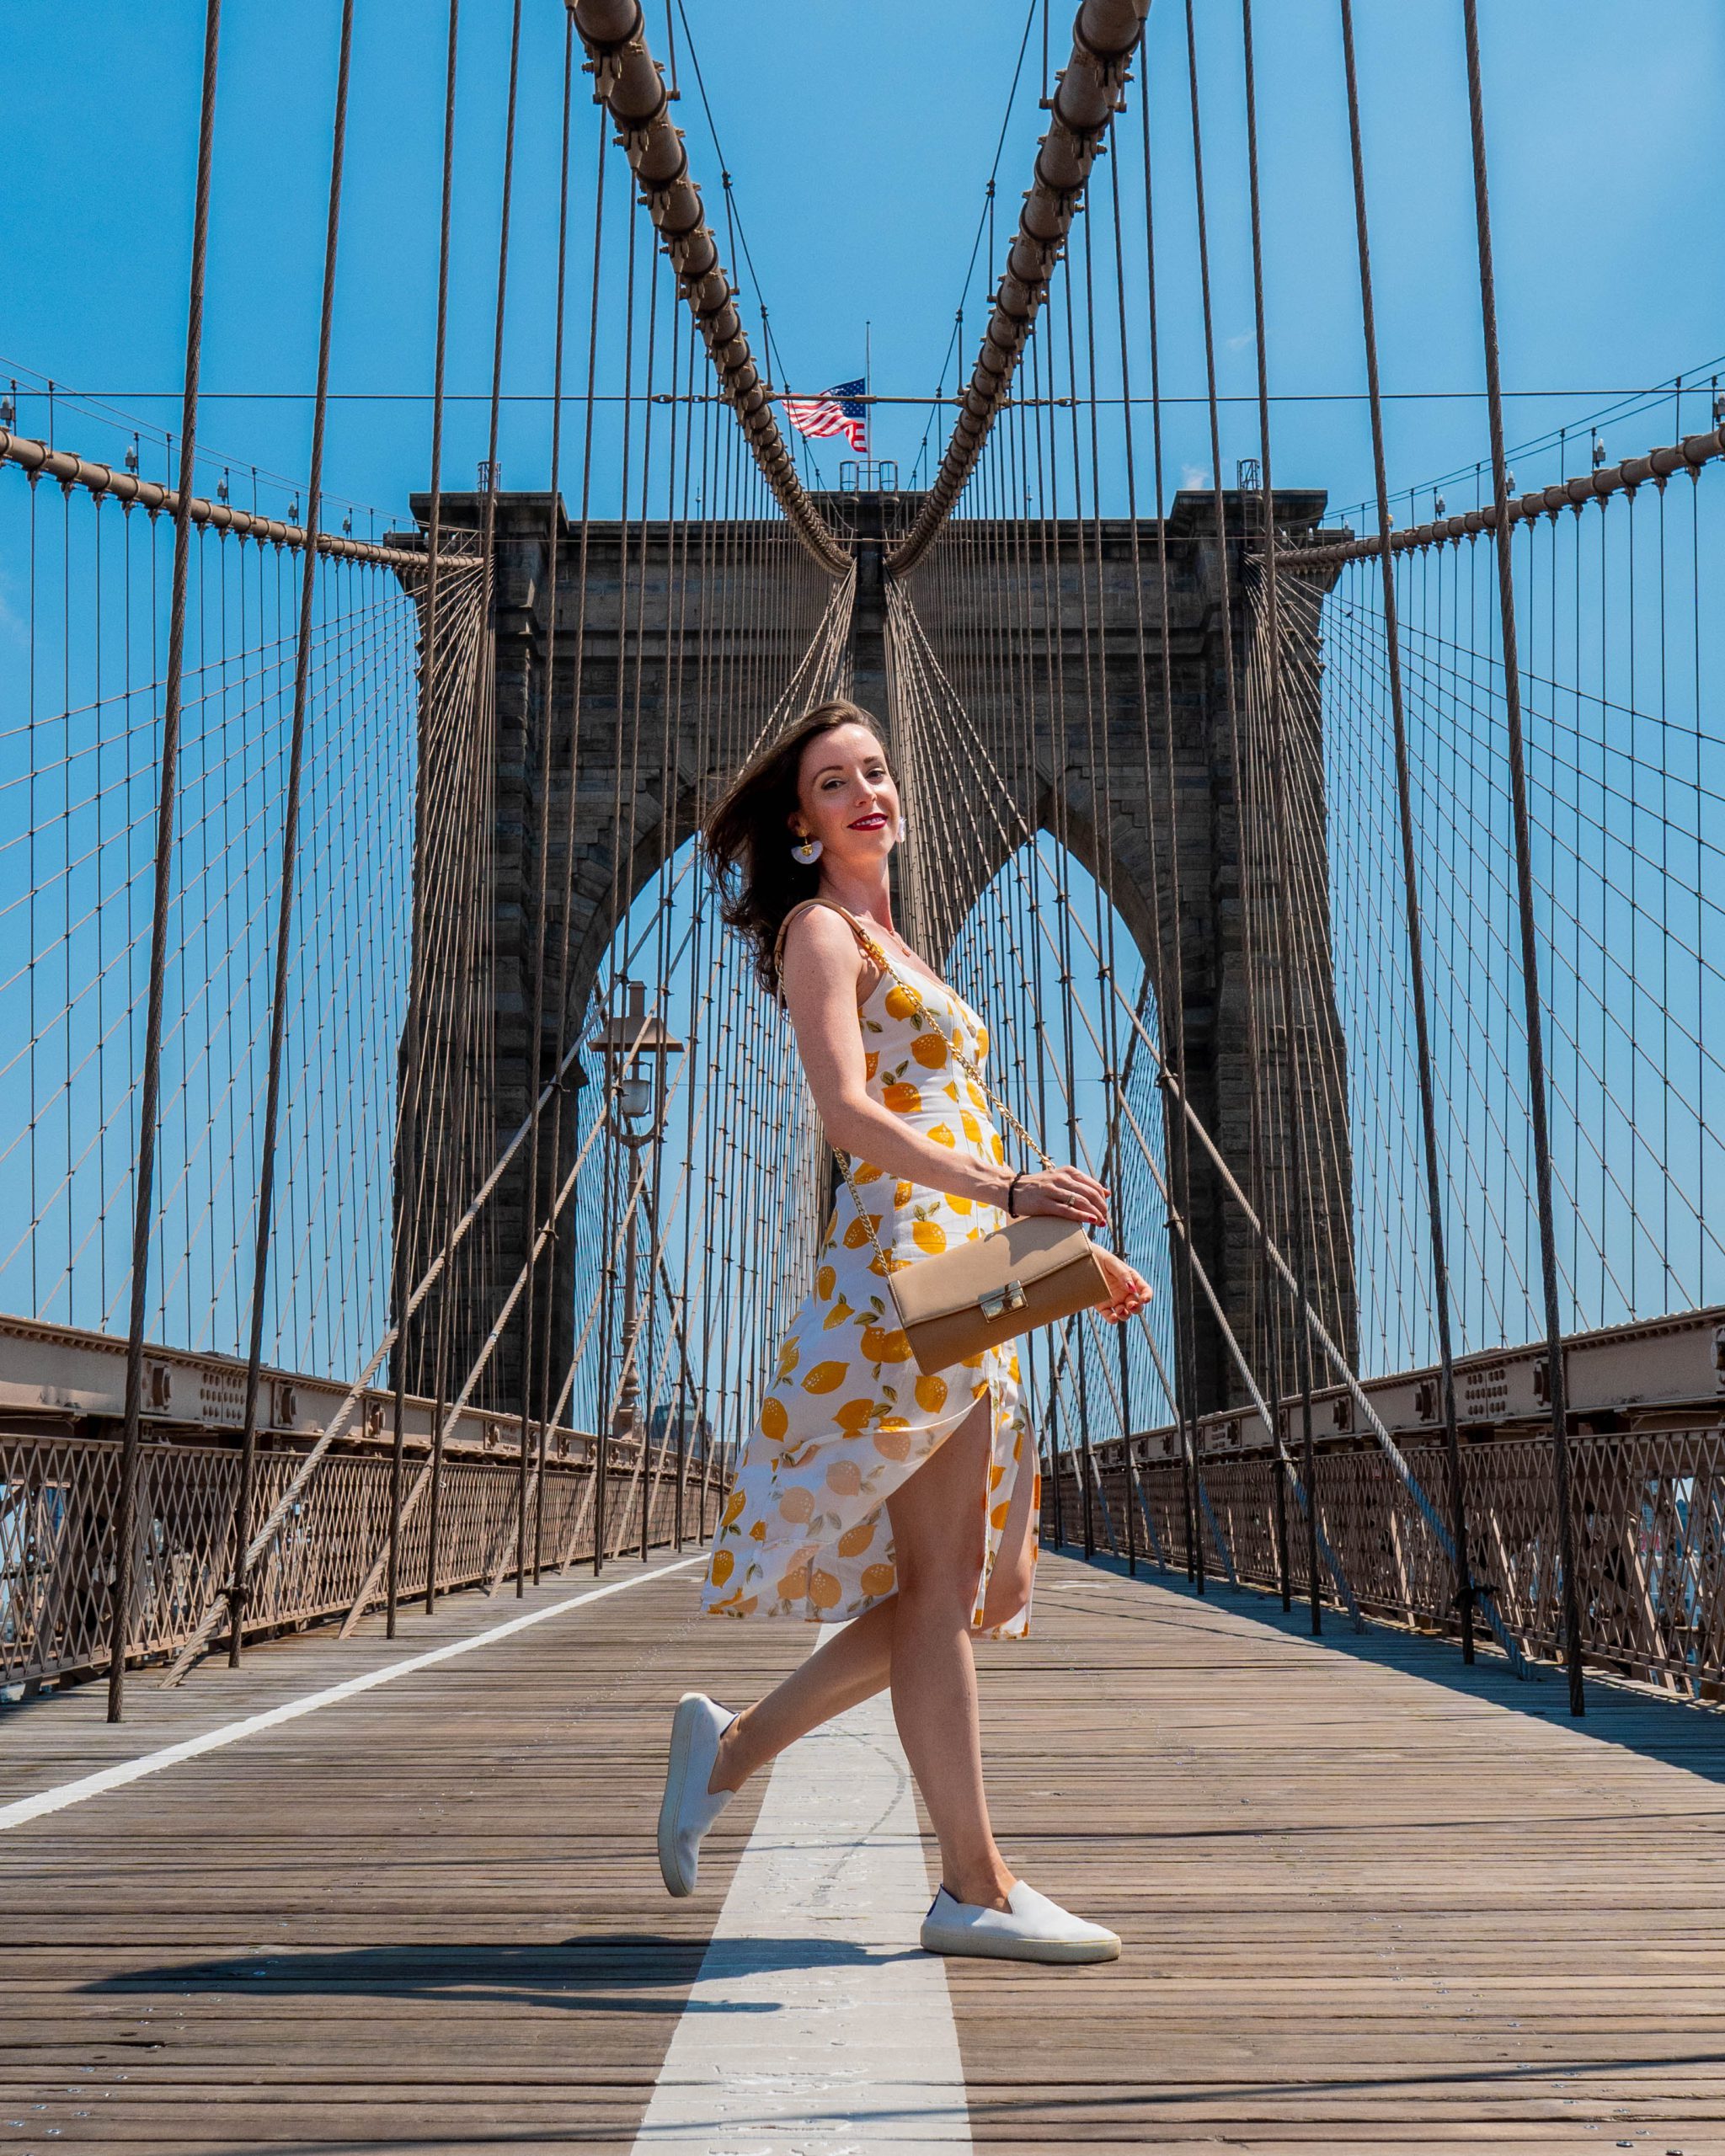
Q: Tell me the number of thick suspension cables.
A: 4